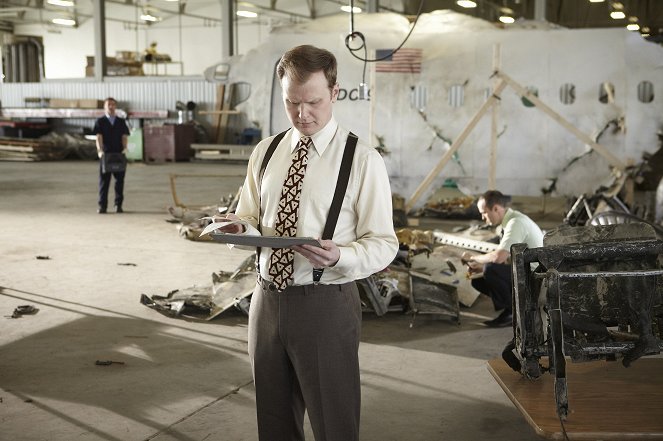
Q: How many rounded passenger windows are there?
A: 7